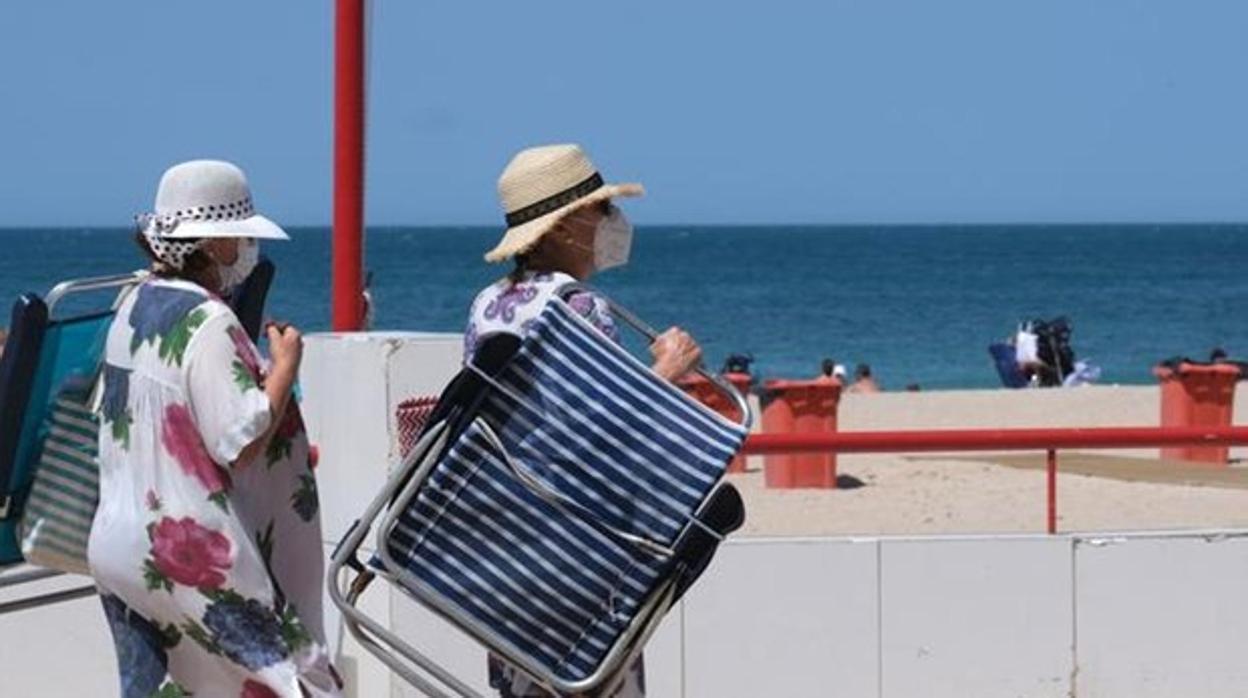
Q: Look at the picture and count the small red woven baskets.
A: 1